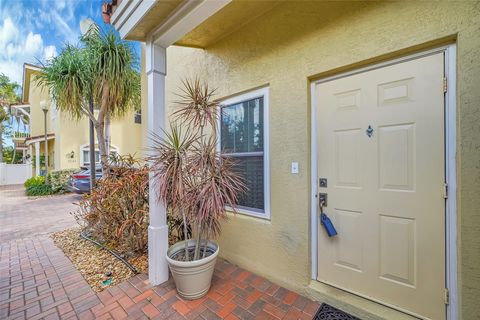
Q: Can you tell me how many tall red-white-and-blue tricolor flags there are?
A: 0